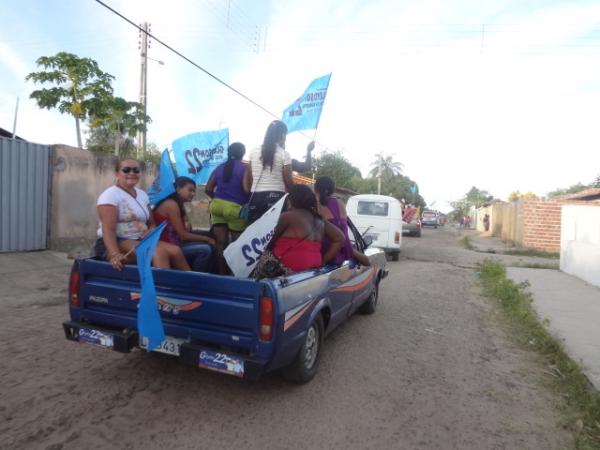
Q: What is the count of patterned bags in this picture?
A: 1